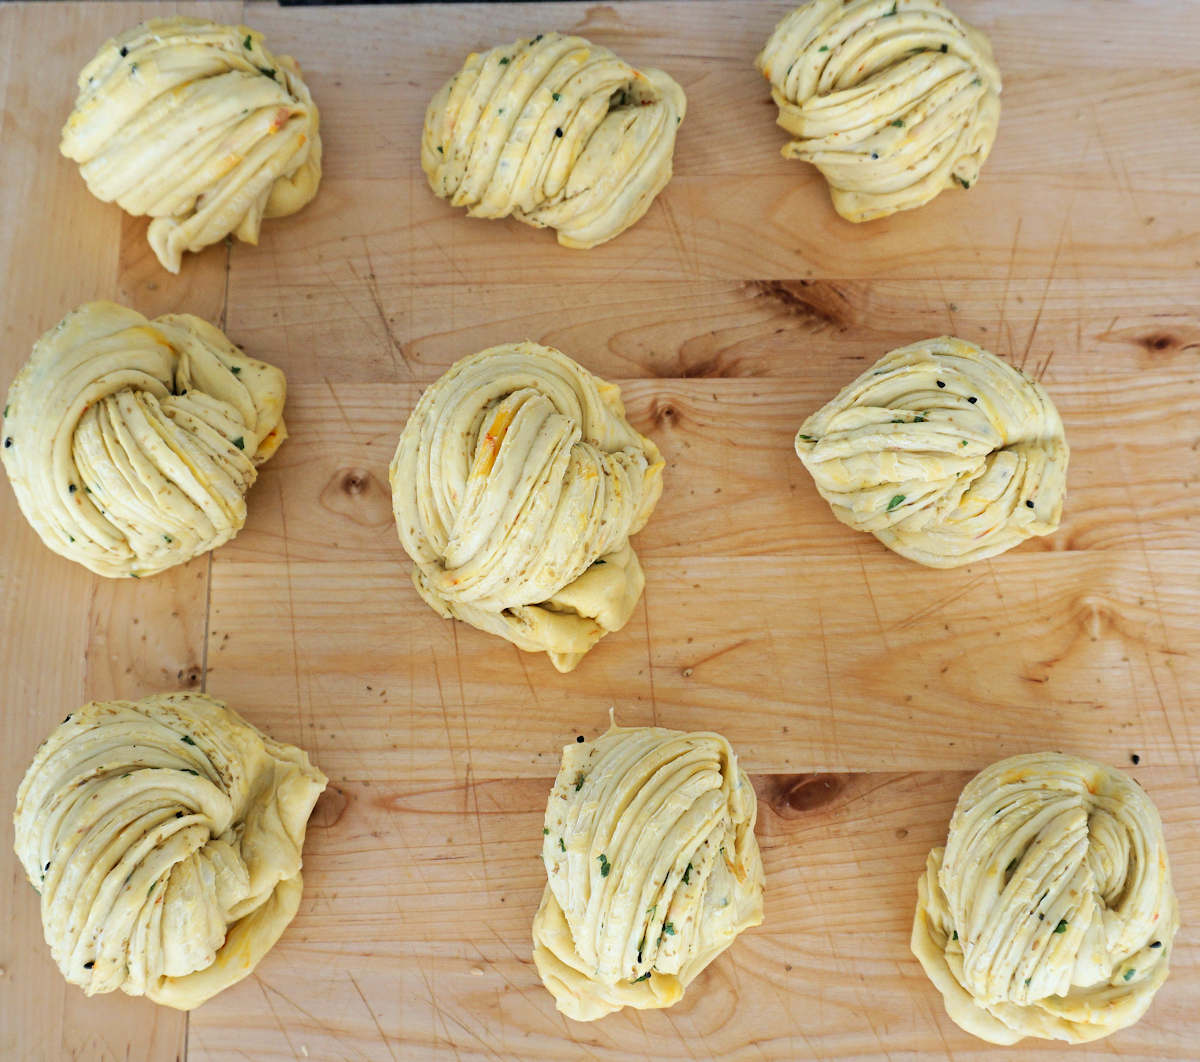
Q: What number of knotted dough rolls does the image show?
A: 9